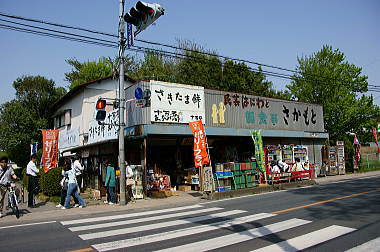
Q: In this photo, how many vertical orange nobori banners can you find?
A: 2